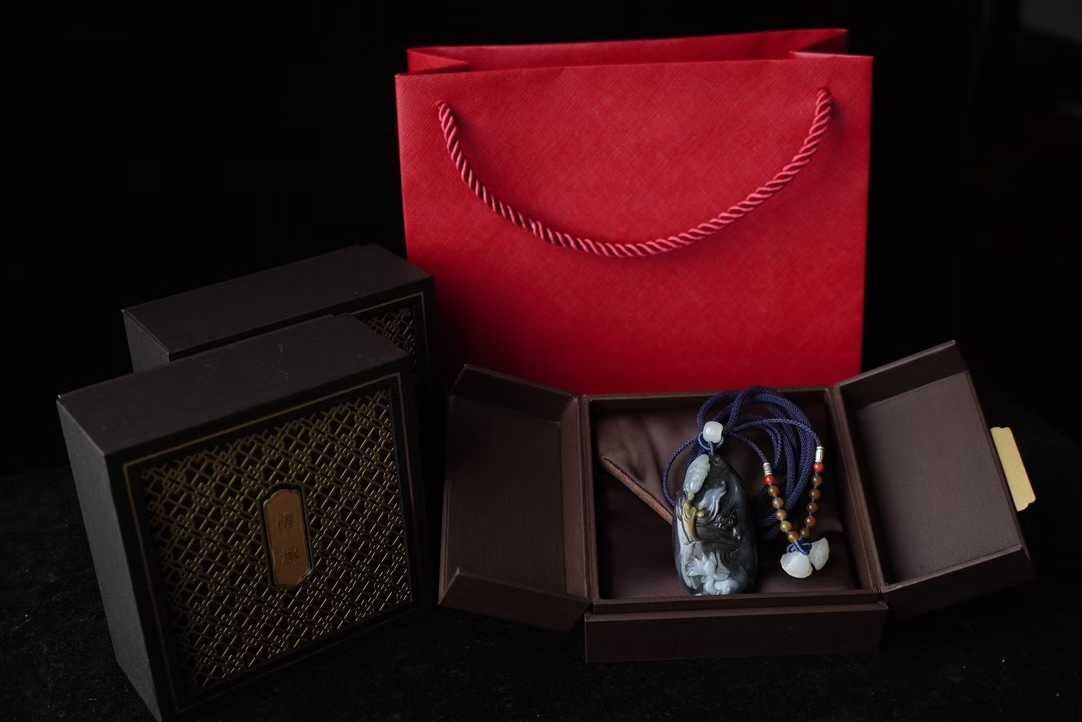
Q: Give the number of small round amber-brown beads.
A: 10